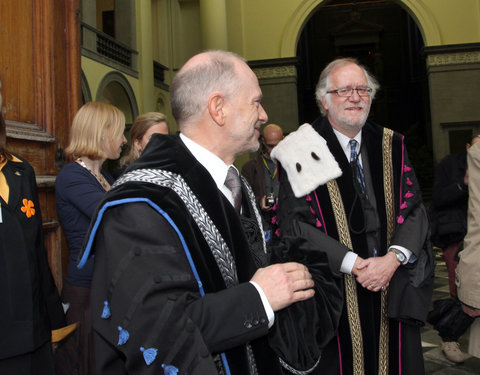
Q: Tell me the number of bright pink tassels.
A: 11